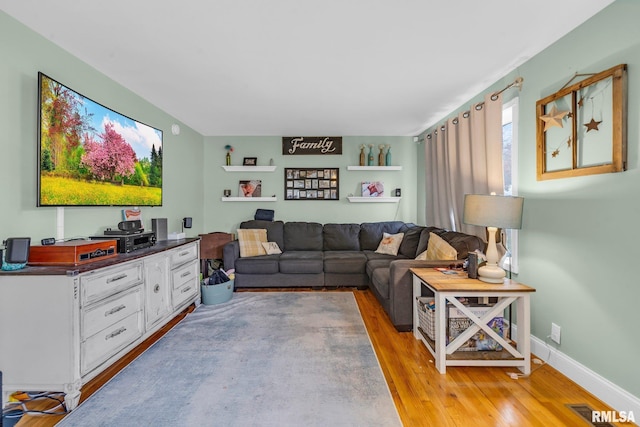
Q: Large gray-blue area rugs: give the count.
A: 1